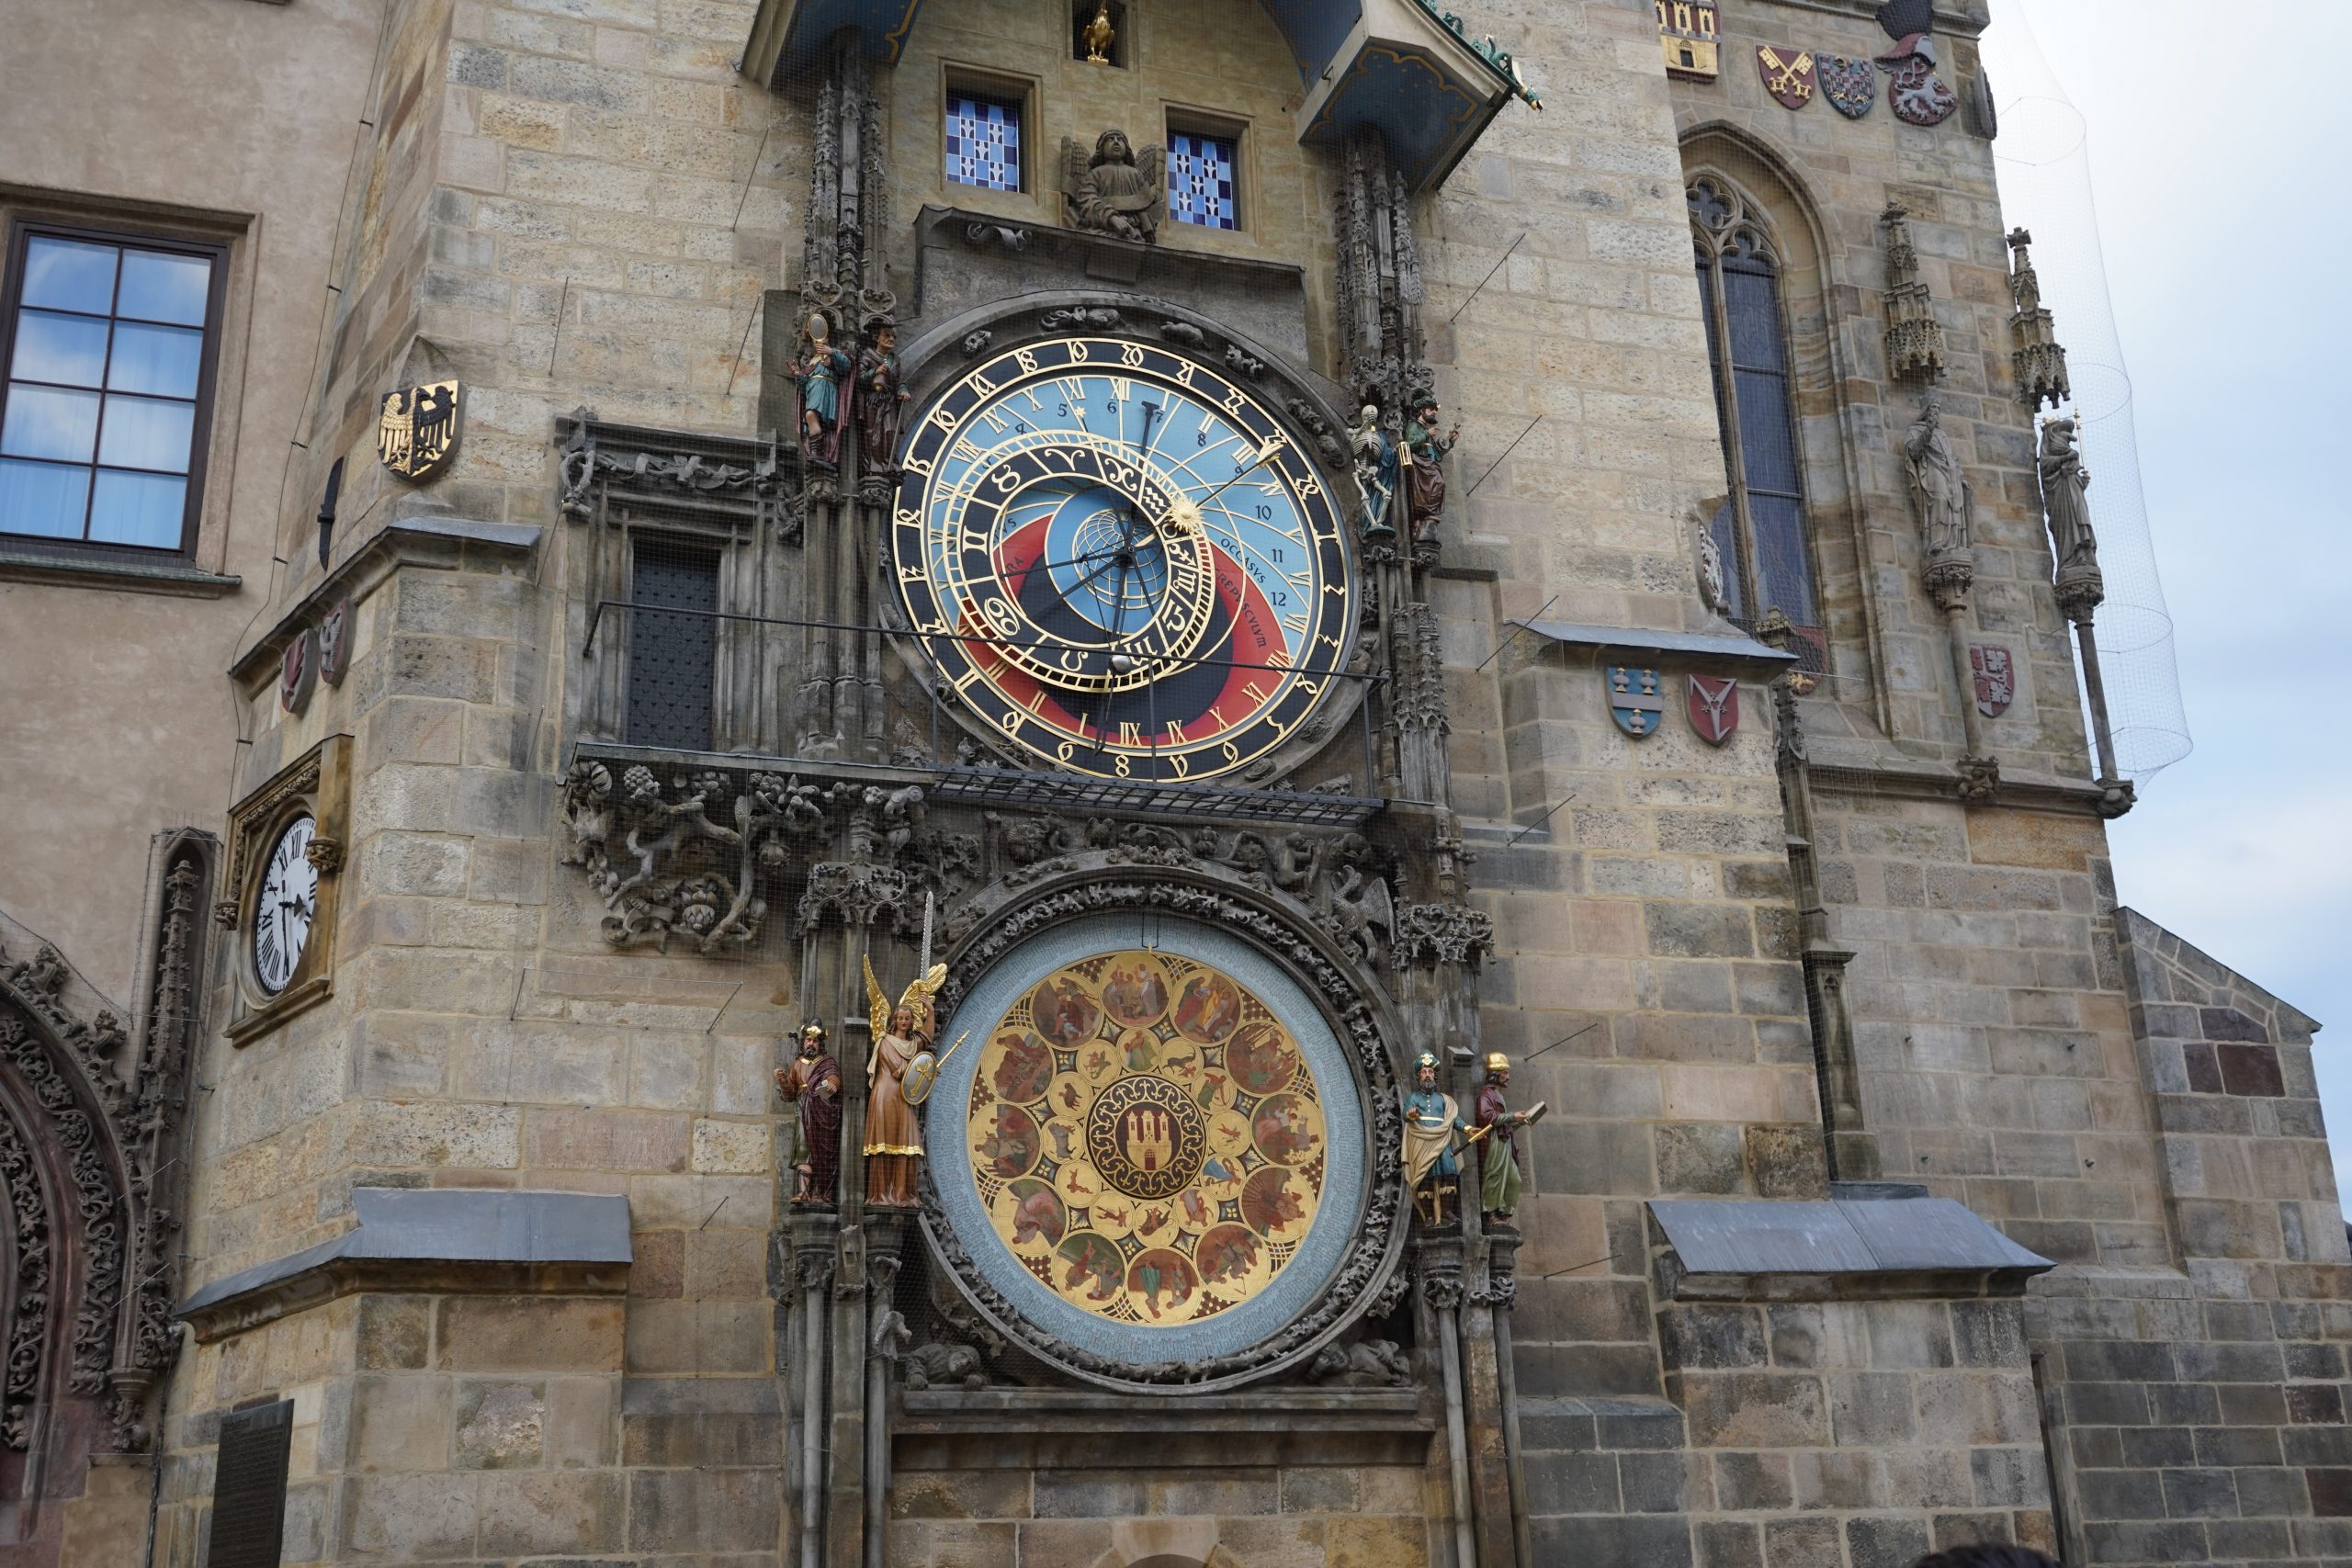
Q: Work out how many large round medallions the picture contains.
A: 12